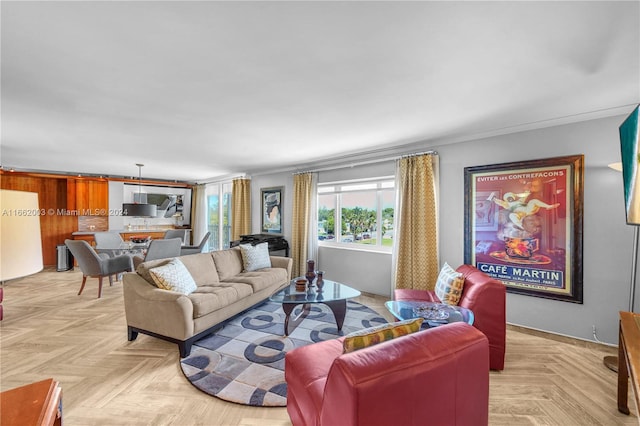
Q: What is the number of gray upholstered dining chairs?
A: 5